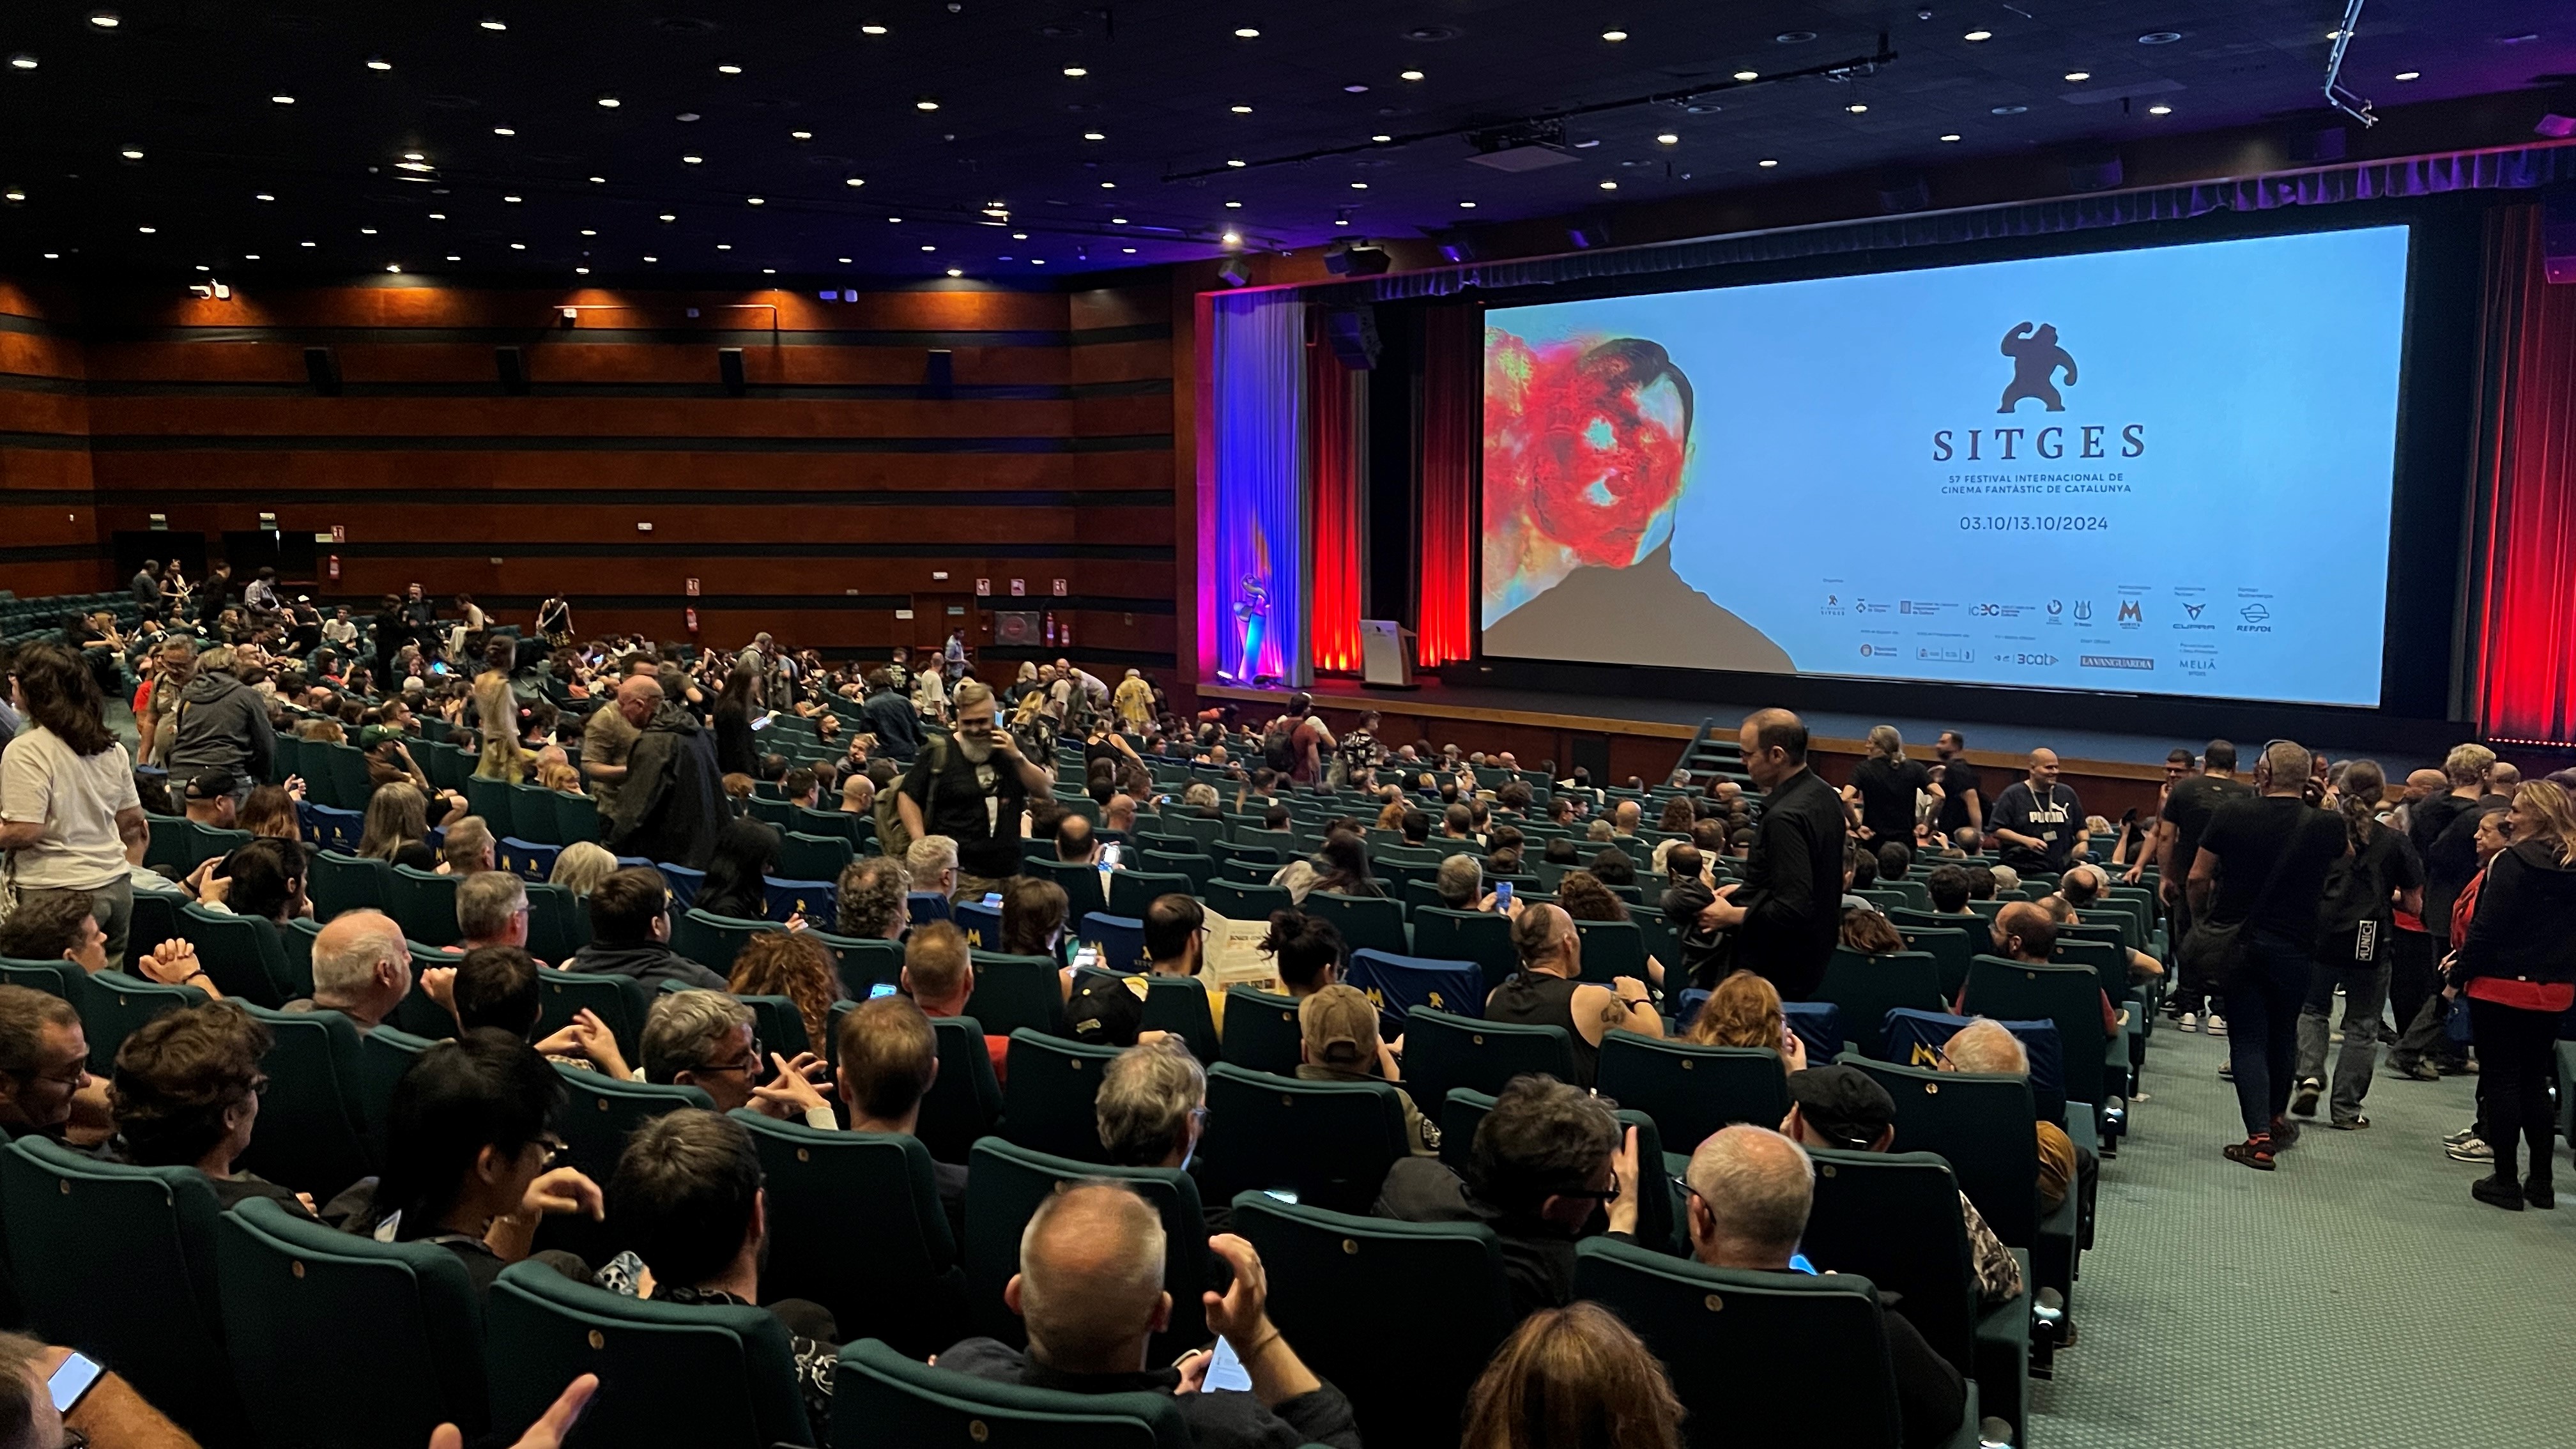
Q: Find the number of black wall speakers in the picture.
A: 4